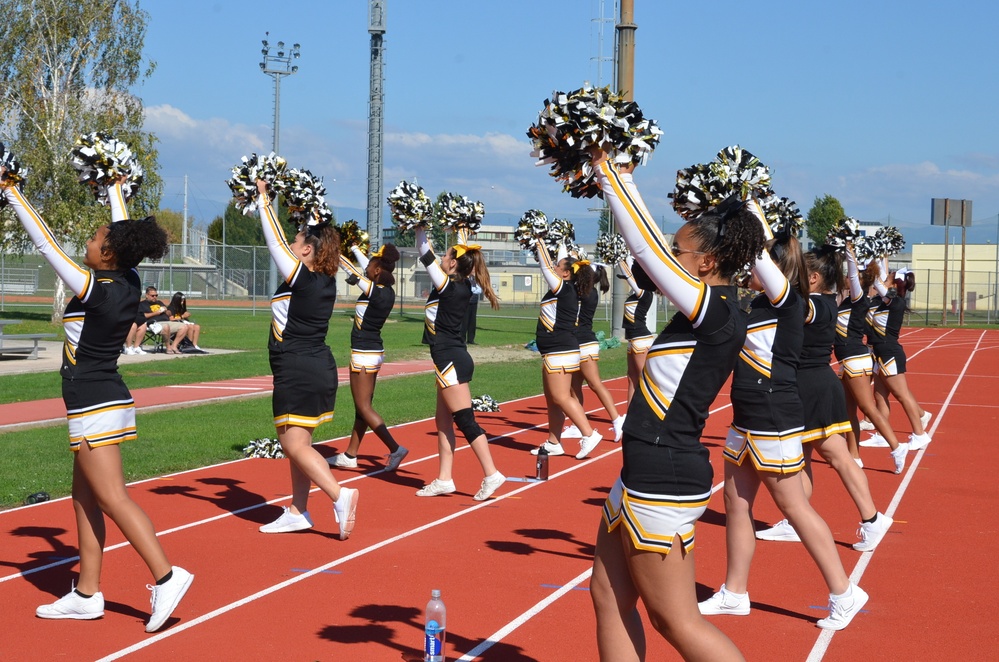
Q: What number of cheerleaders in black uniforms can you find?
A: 13